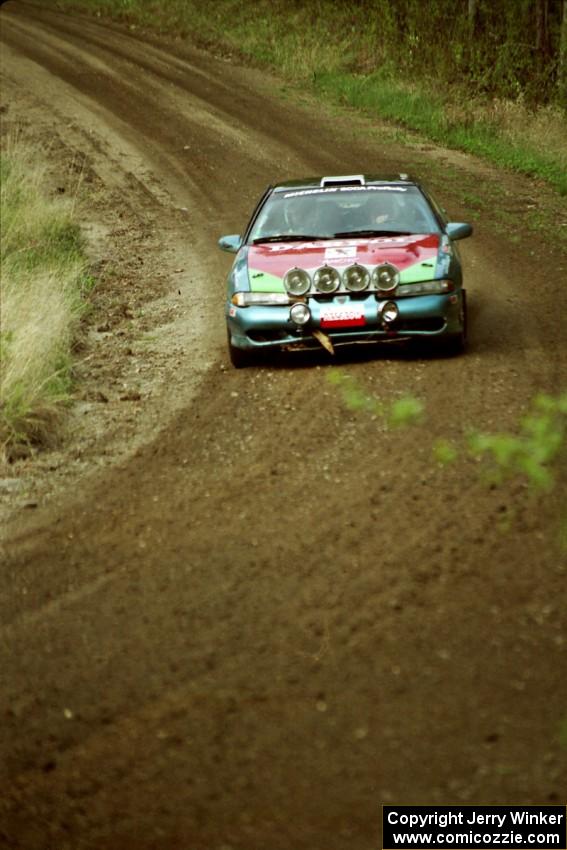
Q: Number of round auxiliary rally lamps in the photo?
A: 6